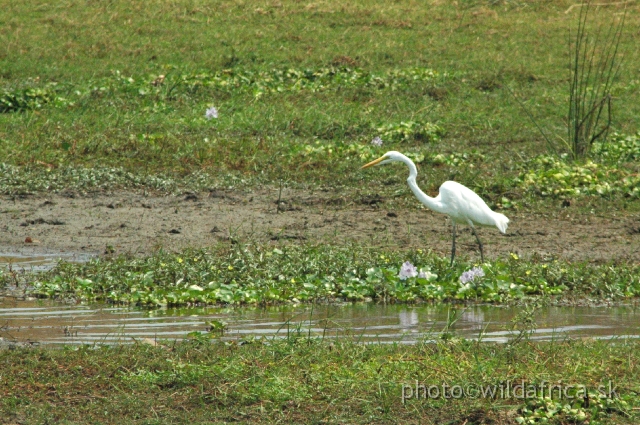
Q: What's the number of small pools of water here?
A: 2